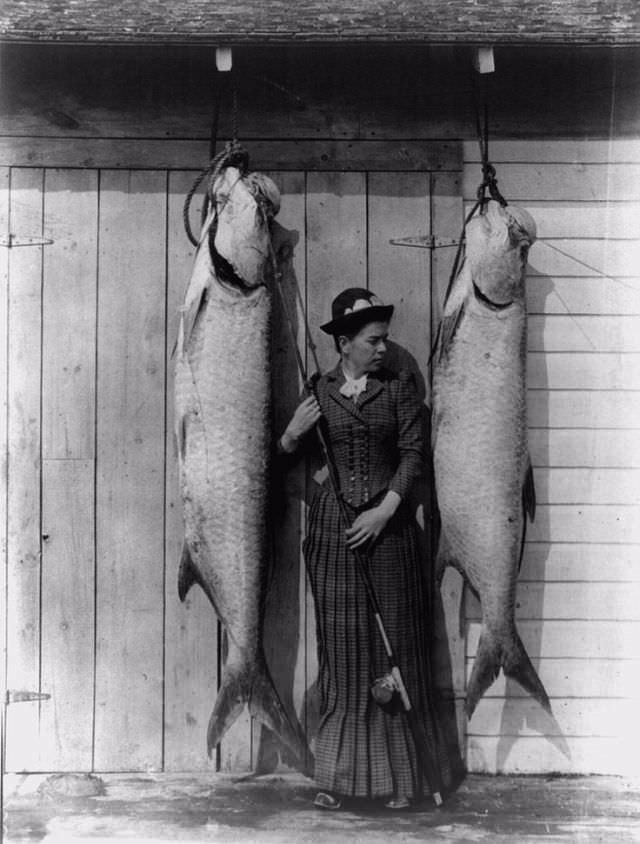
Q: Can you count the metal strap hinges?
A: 3